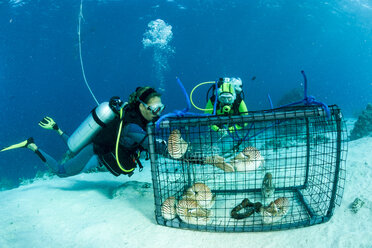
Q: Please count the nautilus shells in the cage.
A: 6